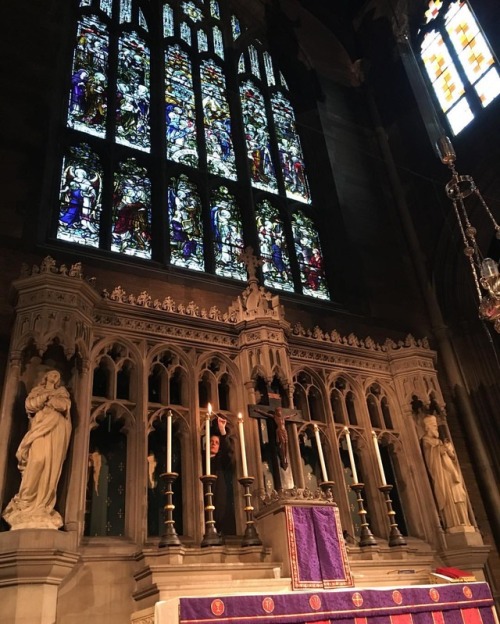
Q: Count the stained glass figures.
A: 12